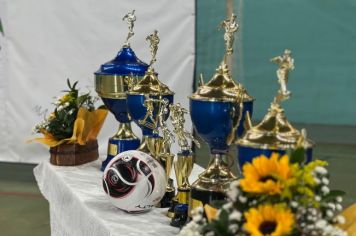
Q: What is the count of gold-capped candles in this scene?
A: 0